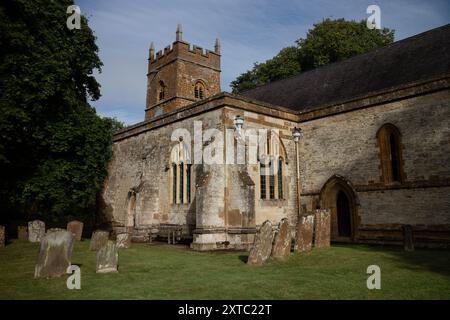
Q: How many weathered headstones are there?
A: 13